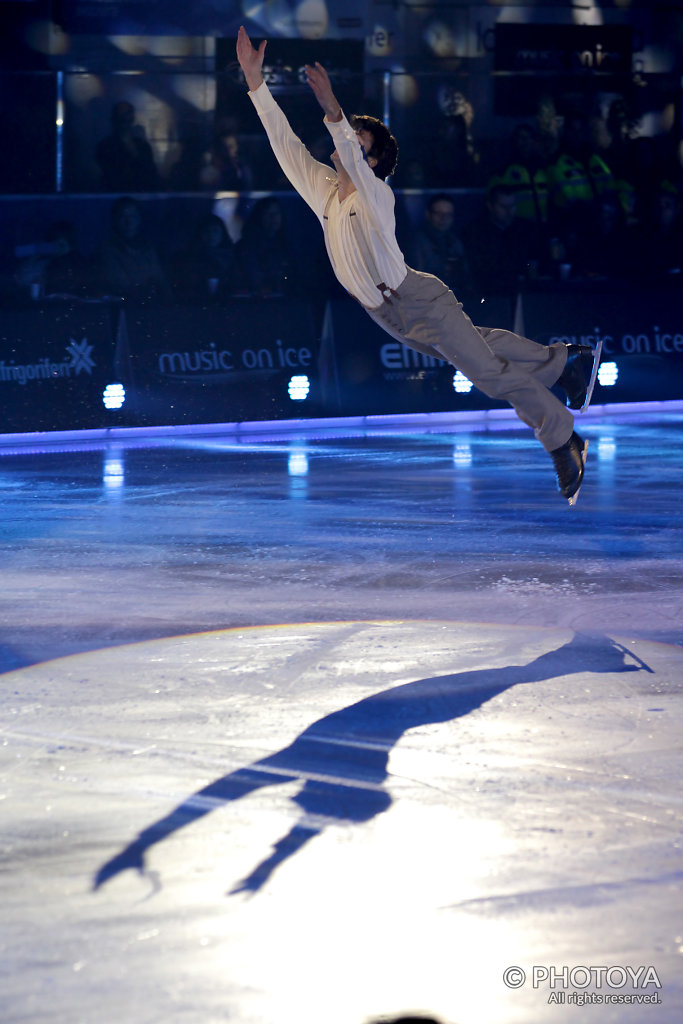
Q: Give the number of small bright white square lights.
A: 4